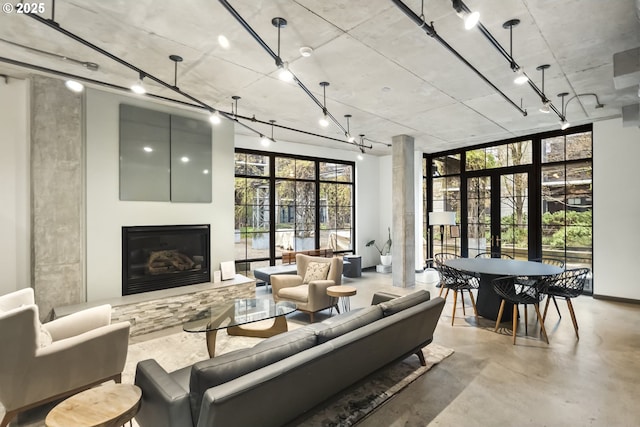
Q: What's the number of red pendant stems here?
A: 0